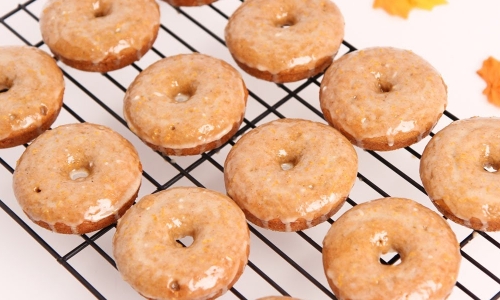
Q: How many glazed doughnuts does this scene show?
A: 12